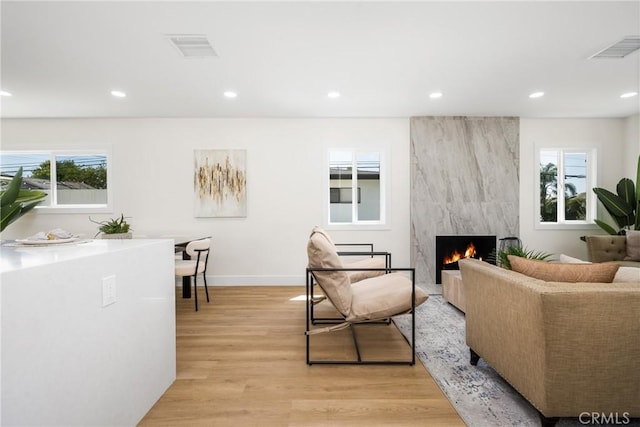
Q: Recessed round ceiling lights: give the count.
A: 7